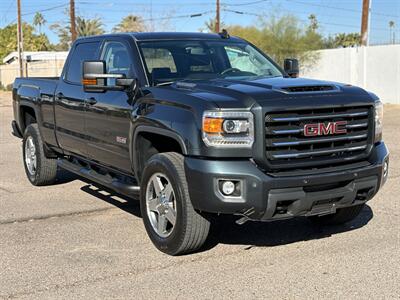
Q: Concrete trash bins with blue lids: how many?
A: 0